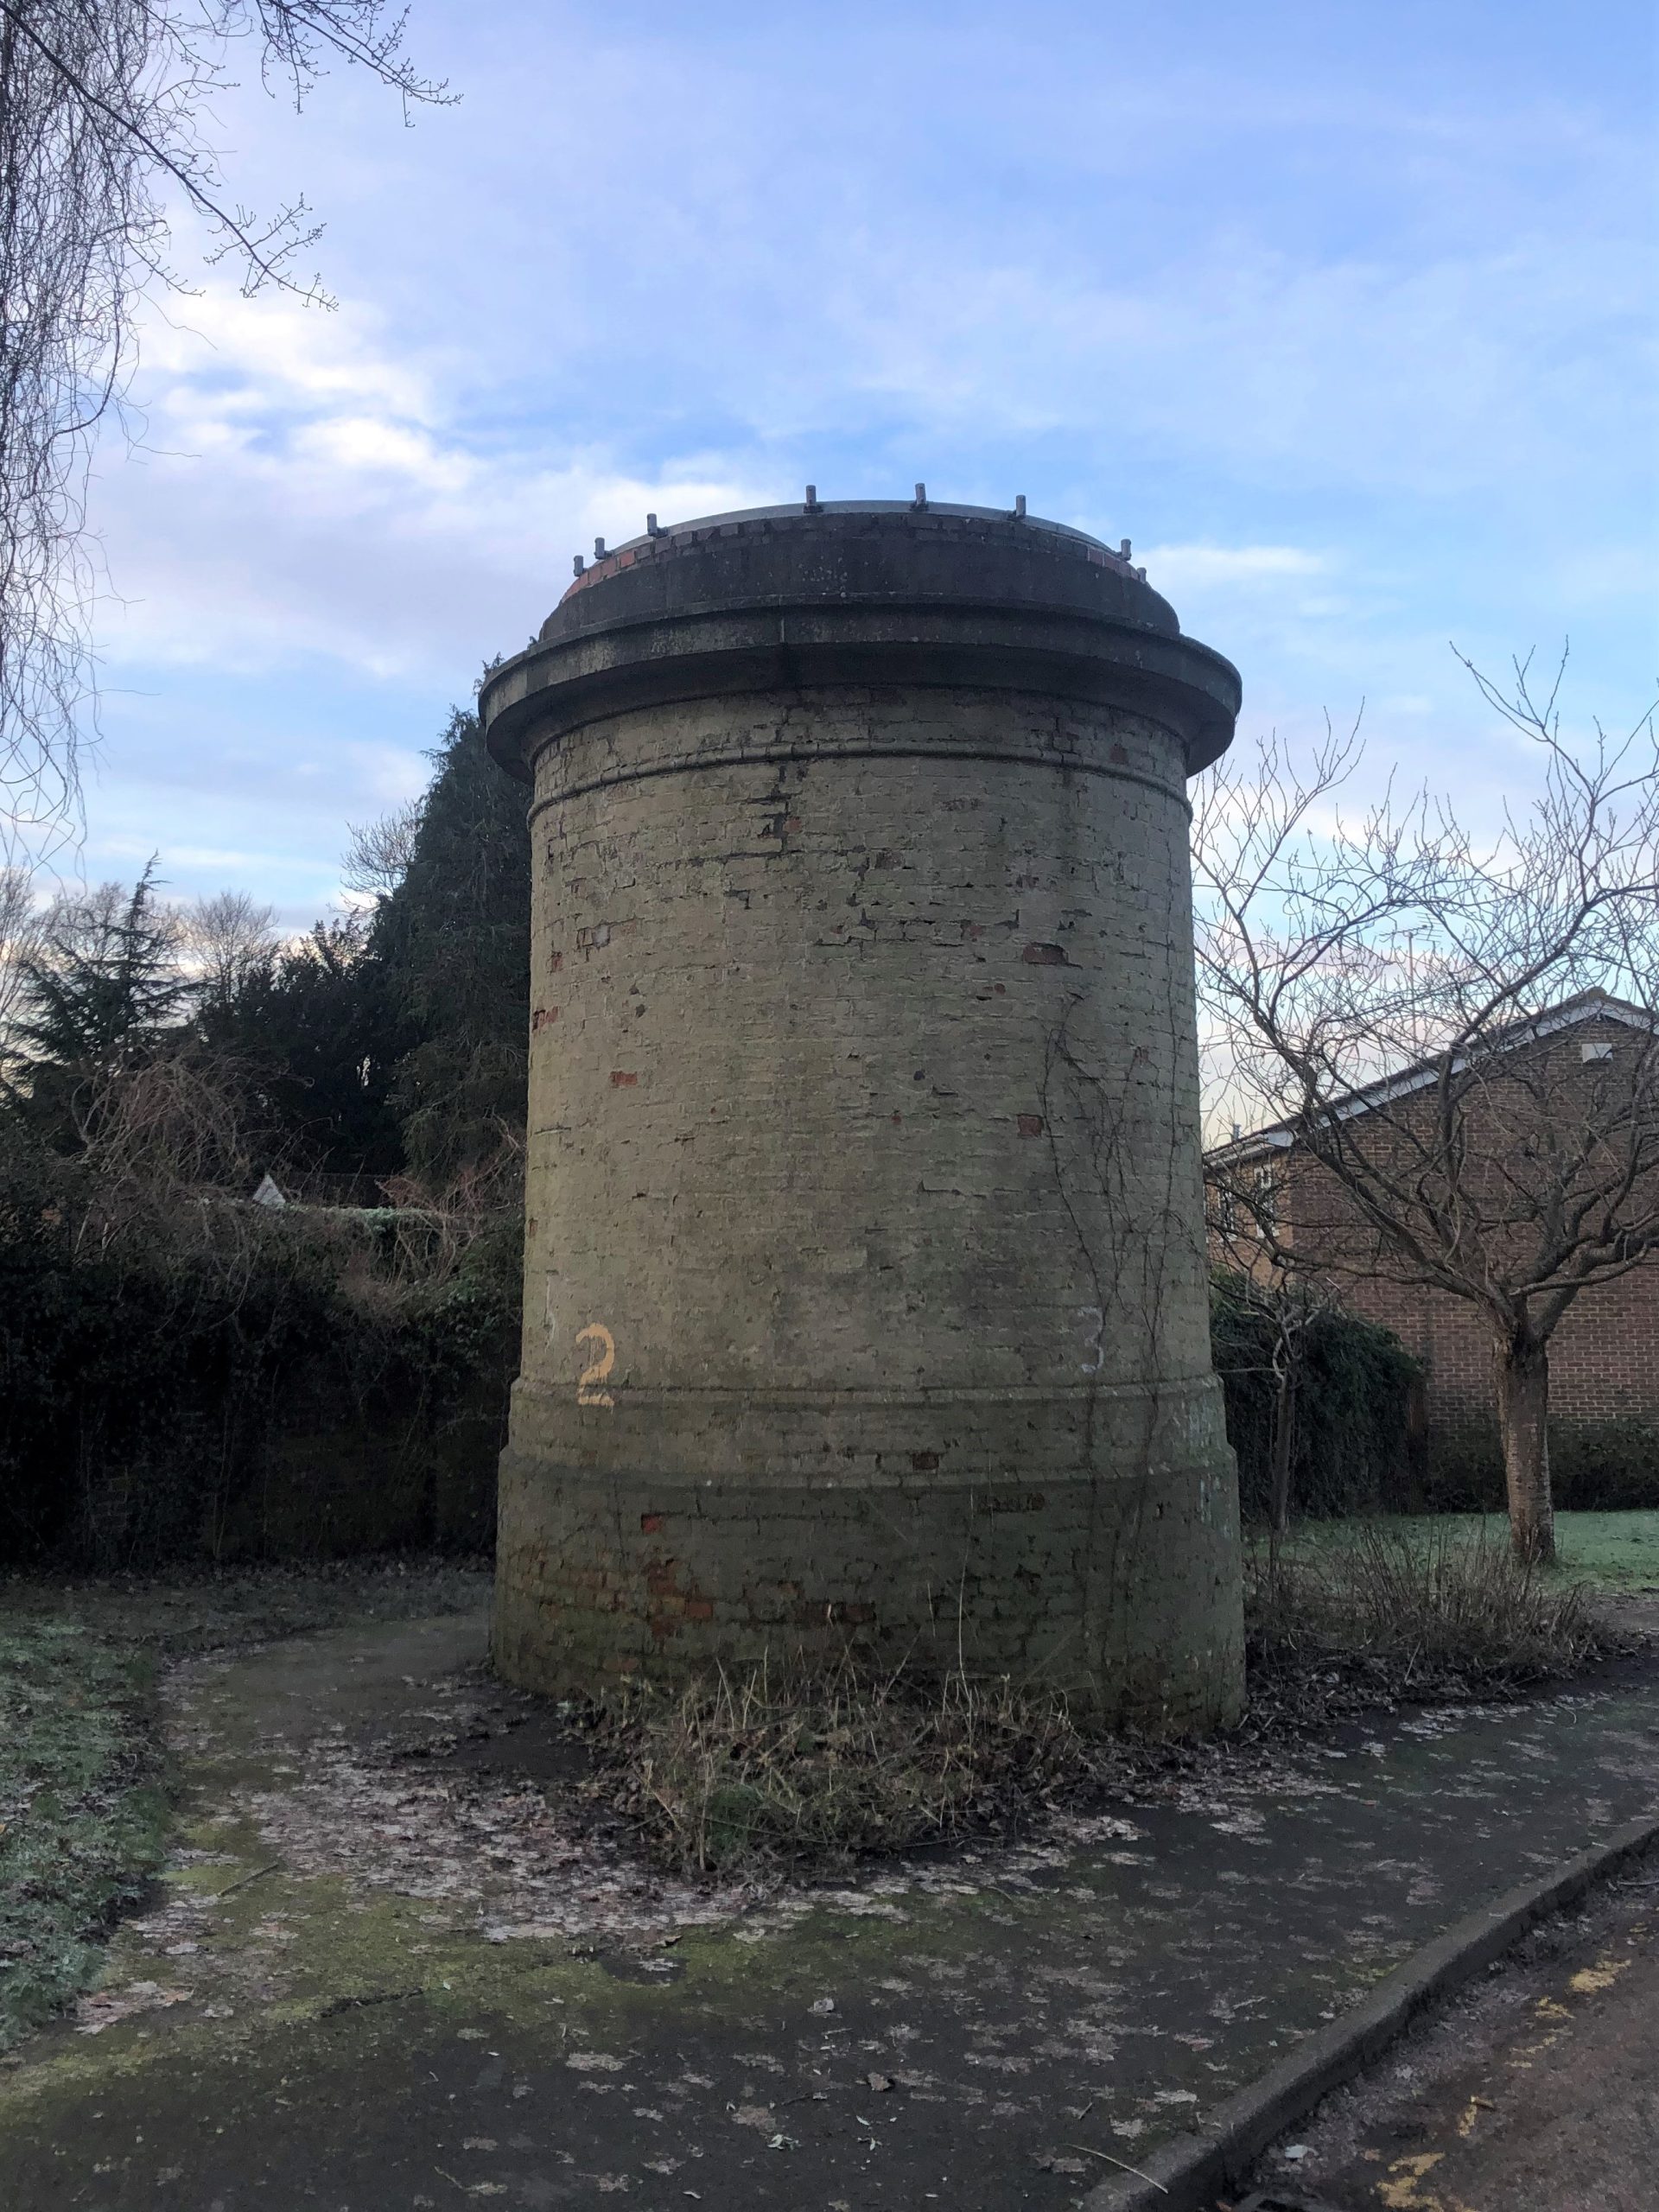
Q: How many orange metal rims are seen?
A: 0